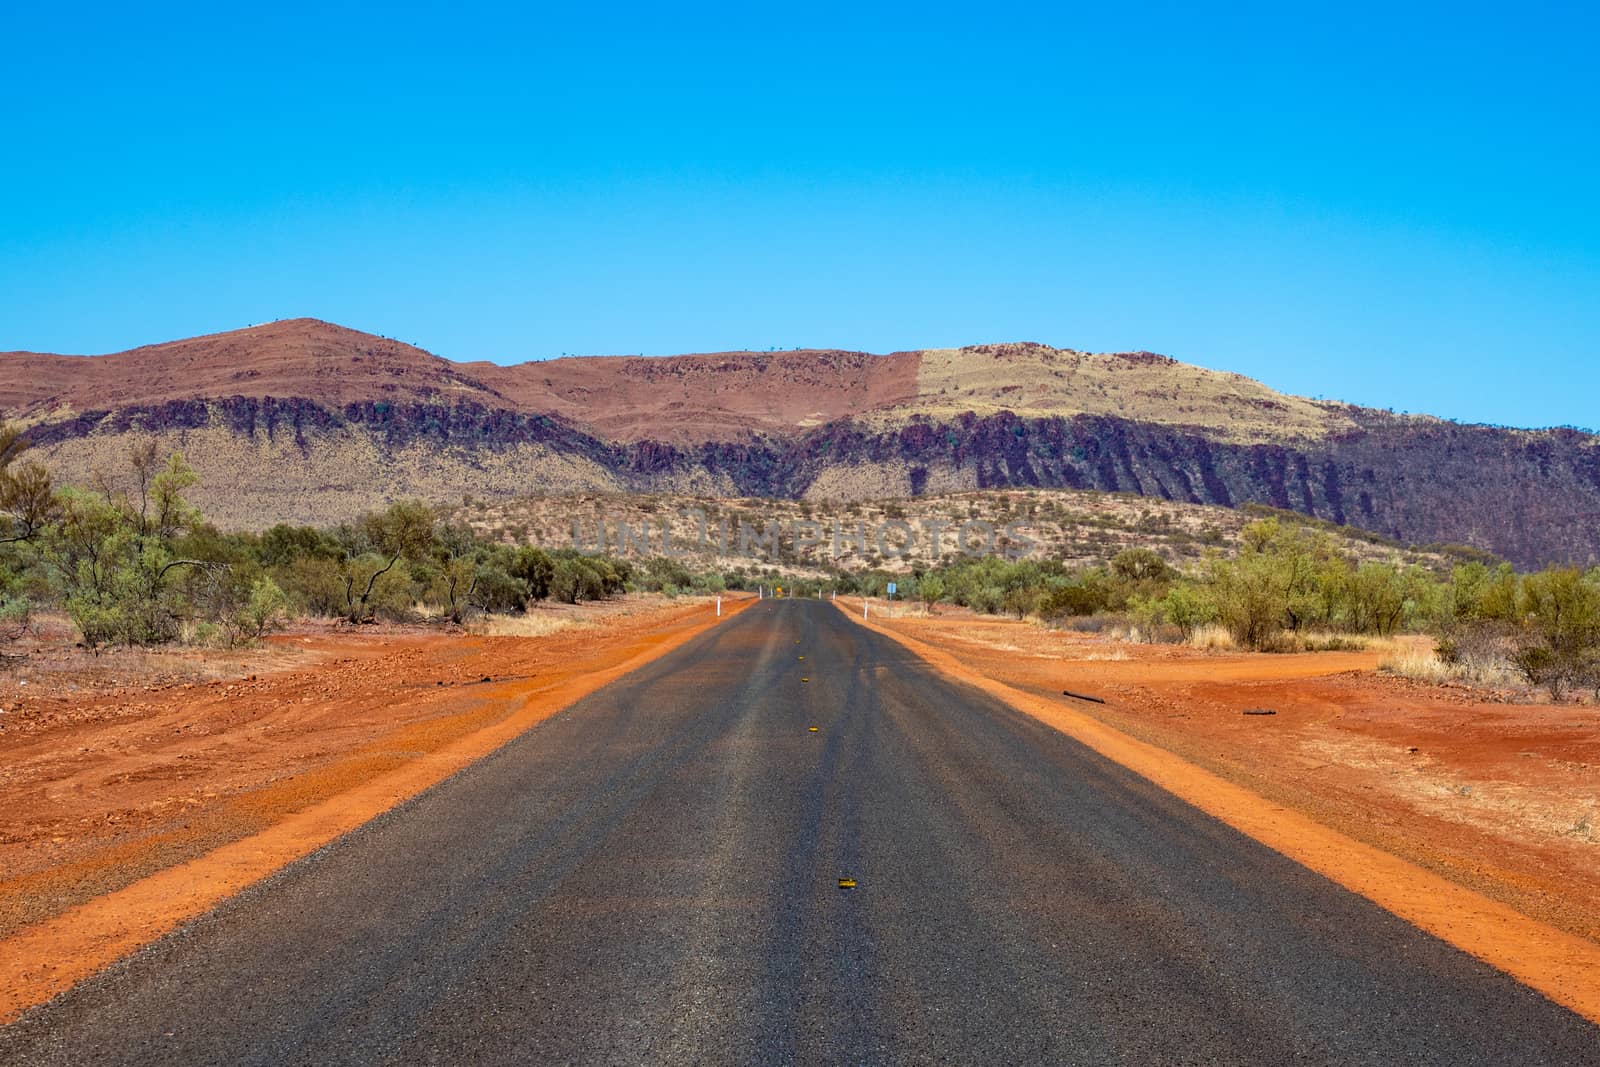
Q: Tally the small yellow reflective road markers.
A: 5